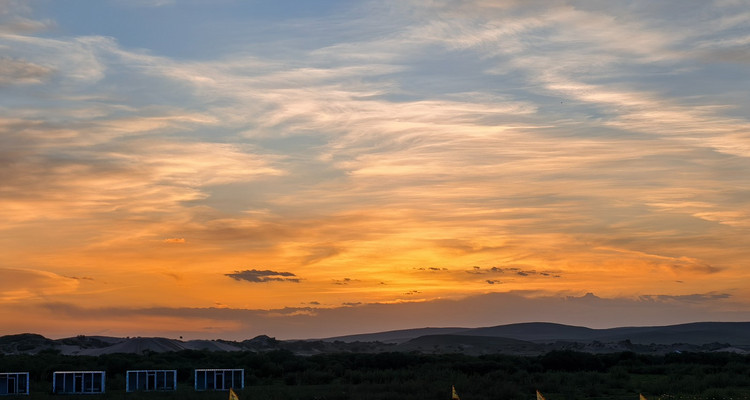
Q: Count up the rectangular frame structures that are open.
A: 4